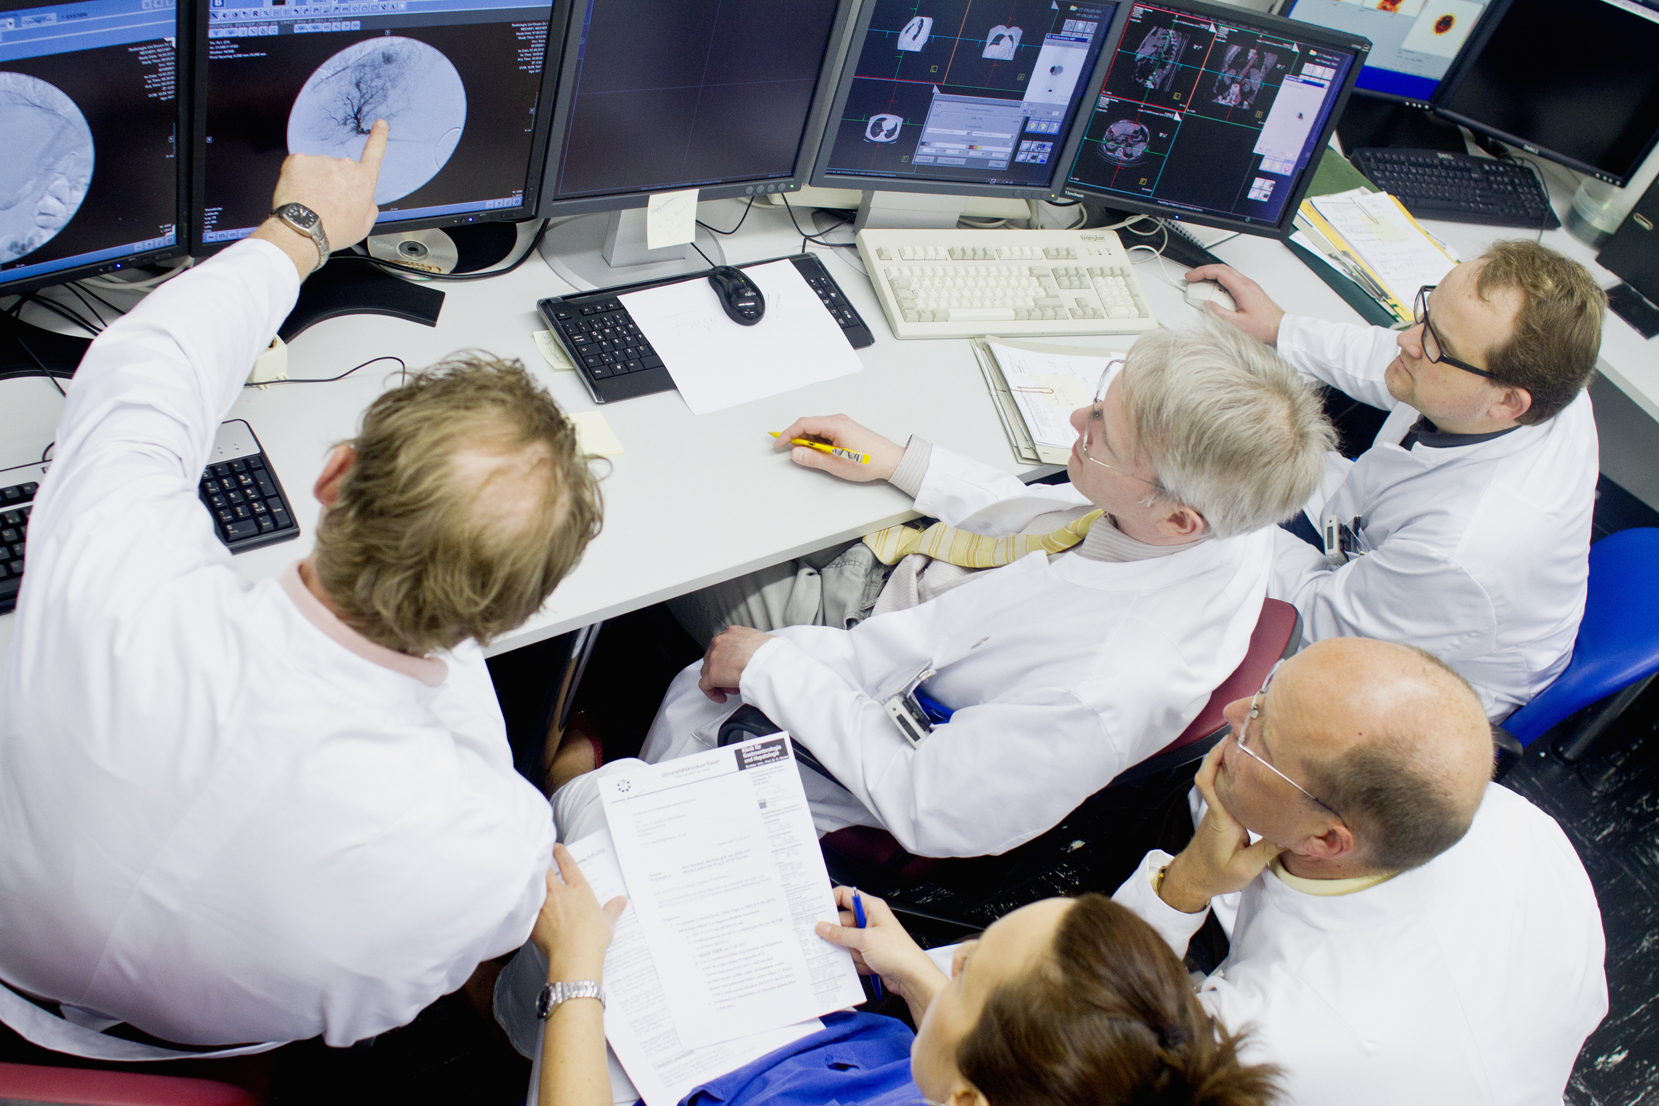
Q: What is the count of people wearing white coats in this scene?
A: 4